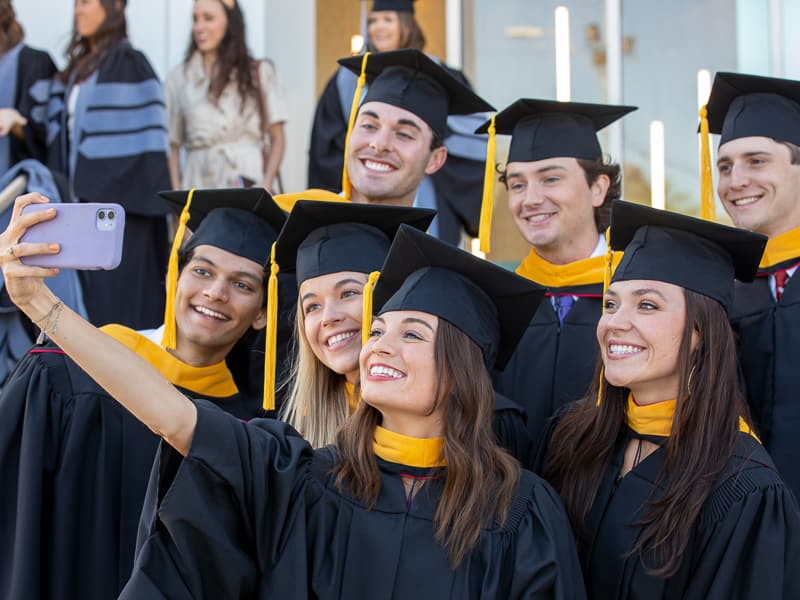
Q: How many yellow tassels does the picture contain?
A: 7